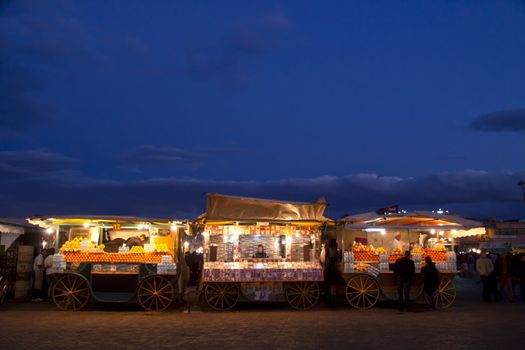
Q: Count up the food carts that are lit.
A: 3